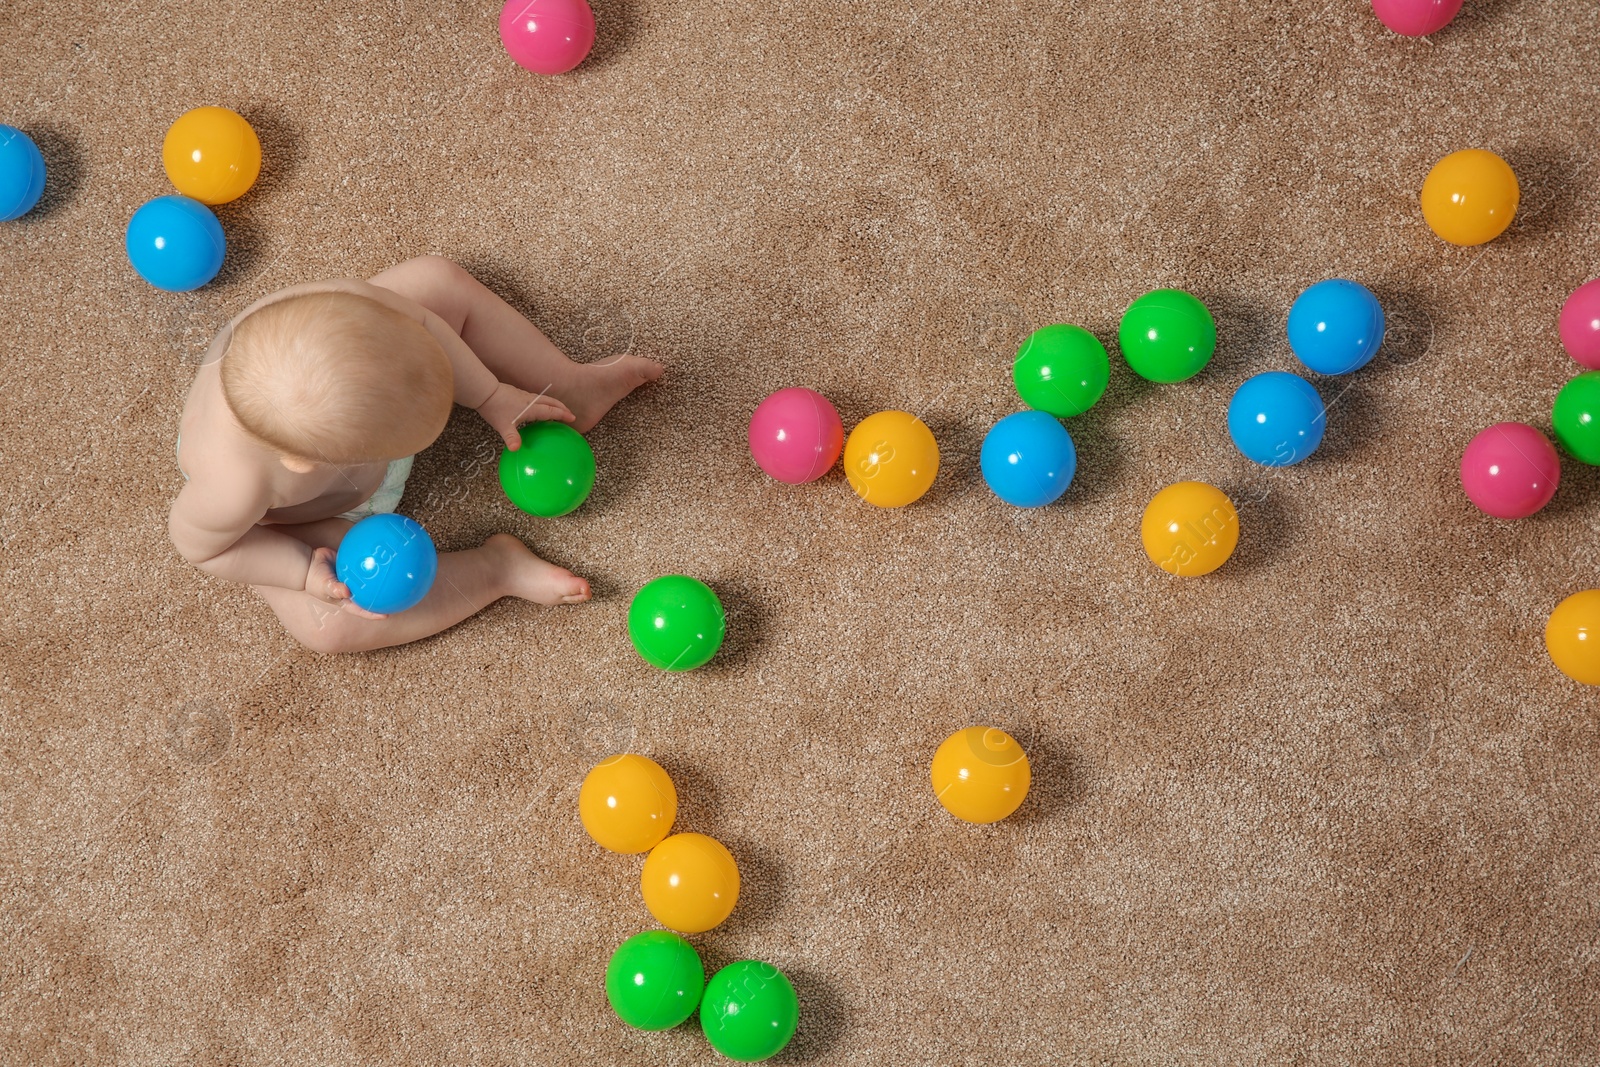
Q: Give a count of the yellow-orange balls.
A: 8